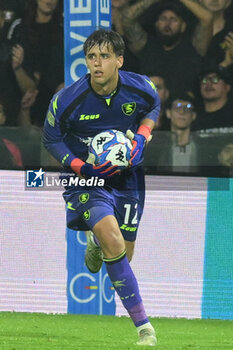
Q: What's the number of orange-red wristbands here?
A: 2